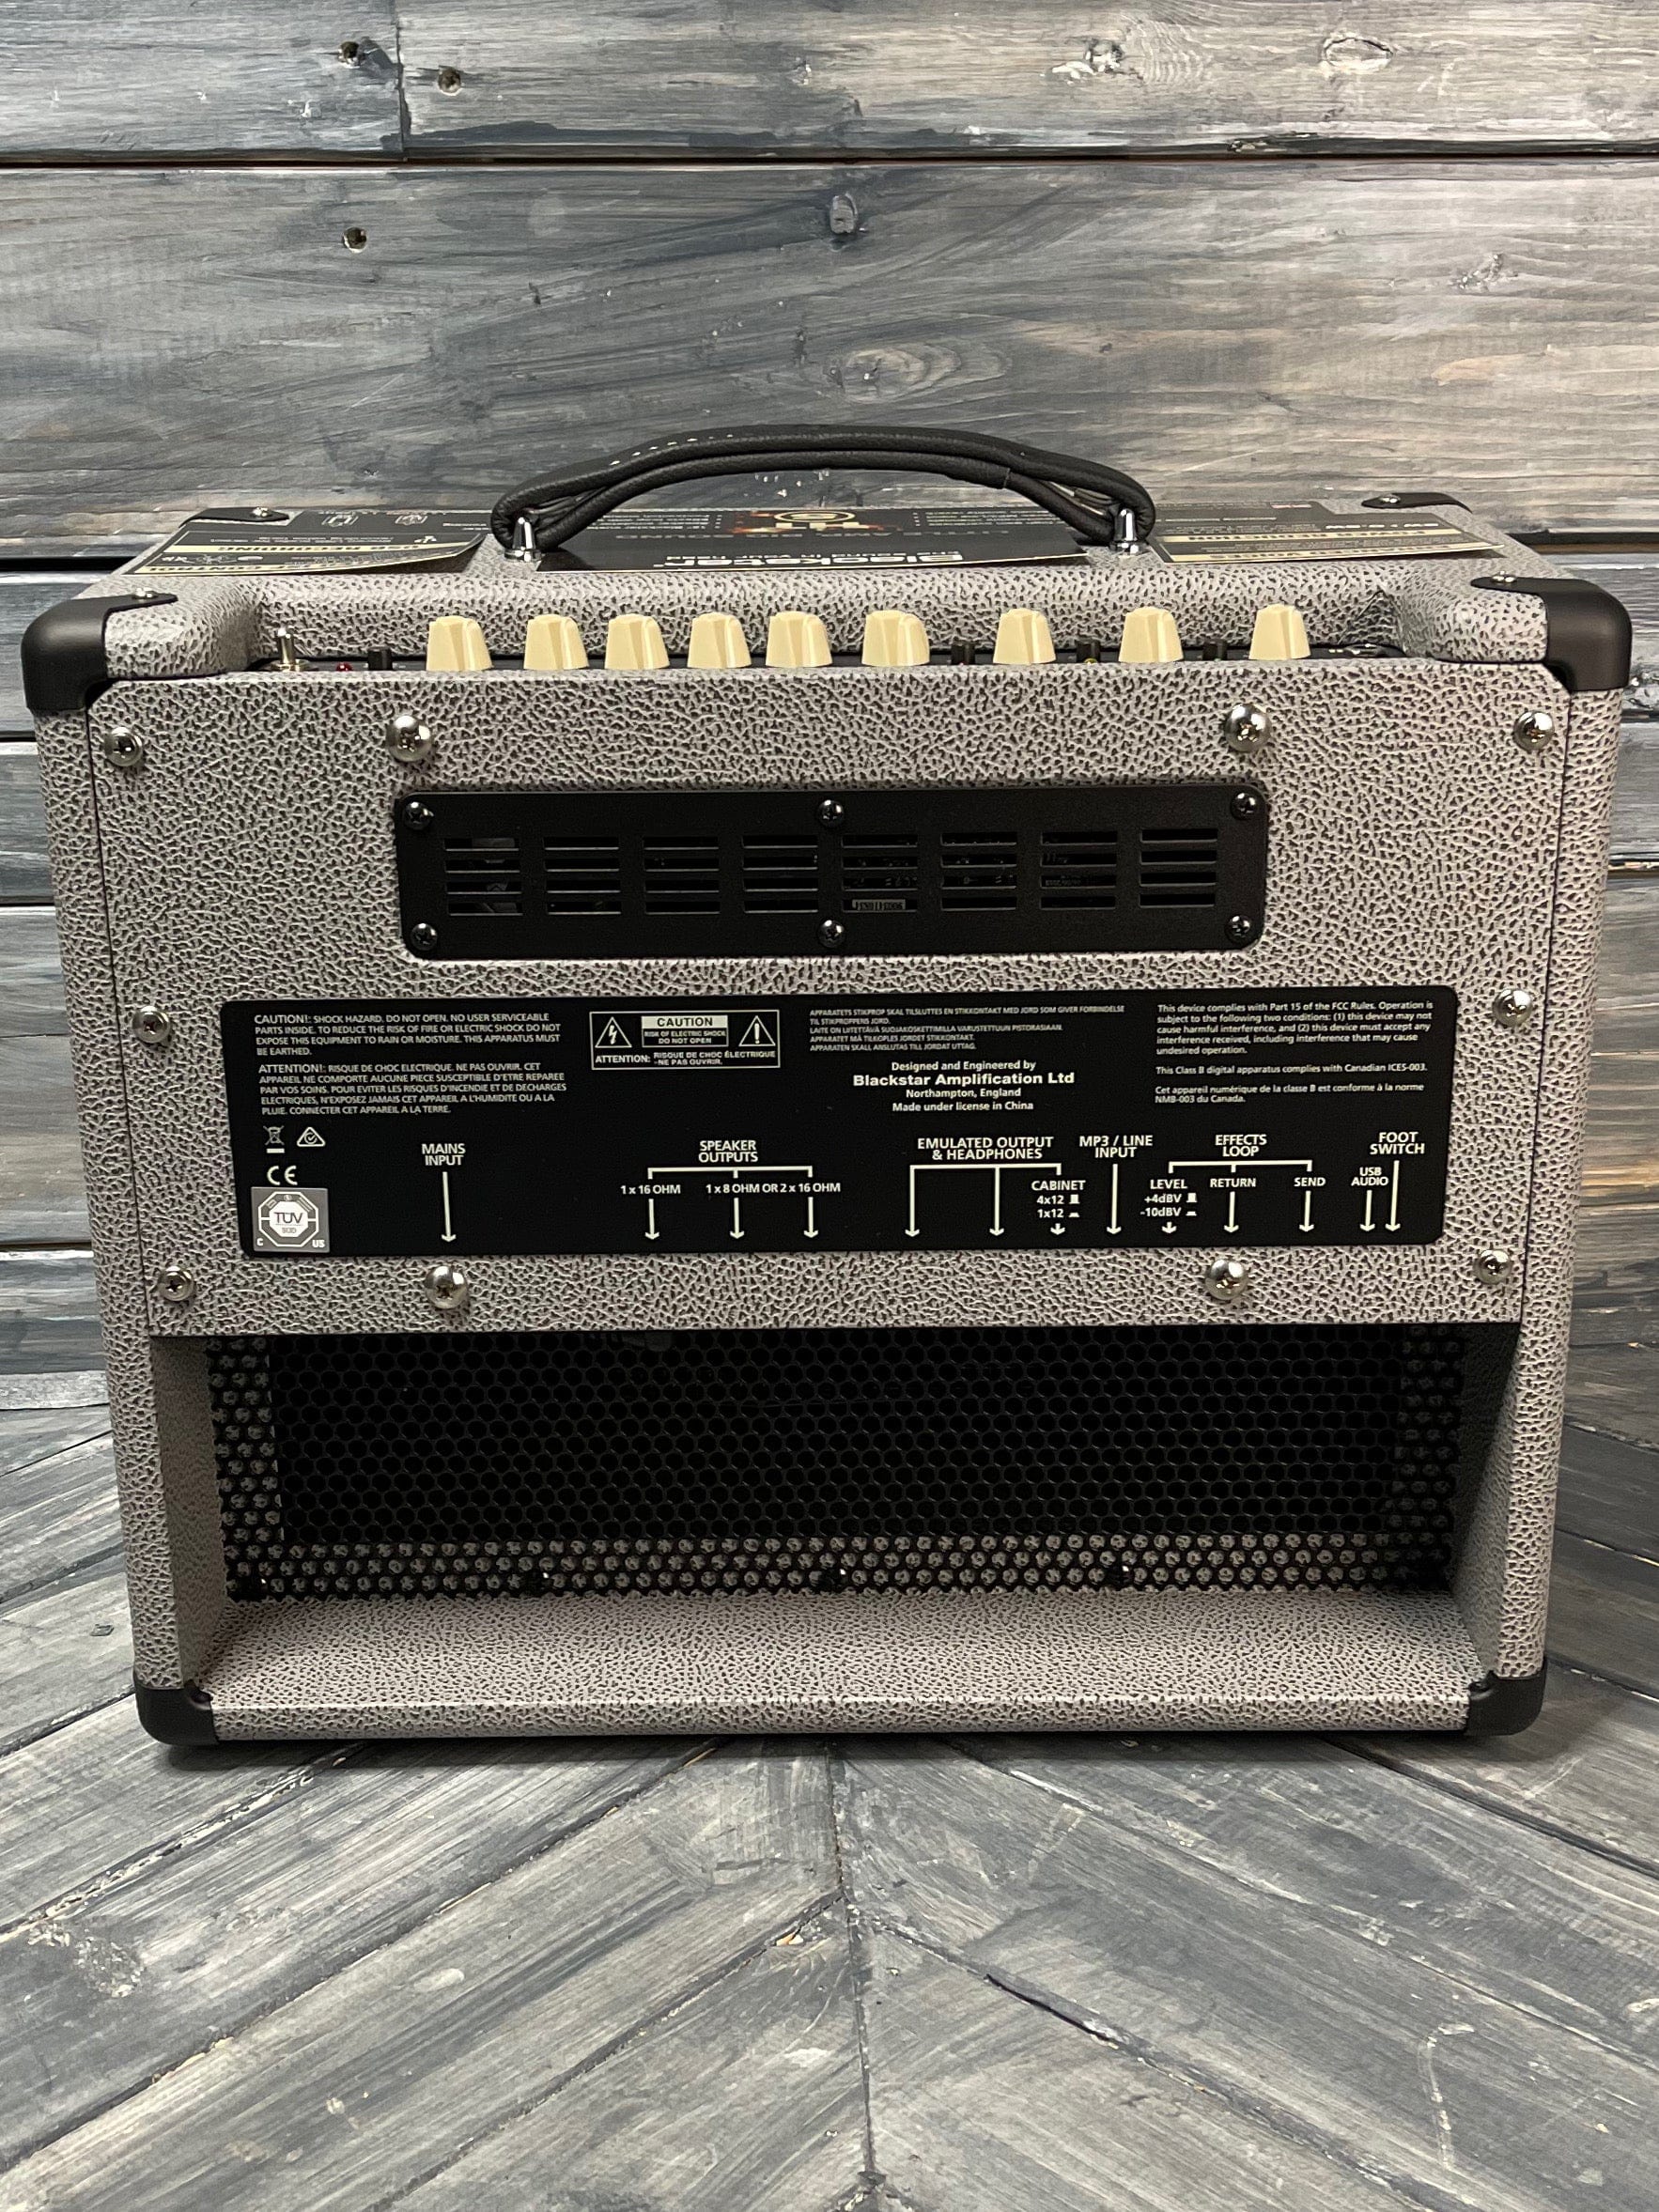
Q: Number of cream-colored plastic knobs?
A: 9